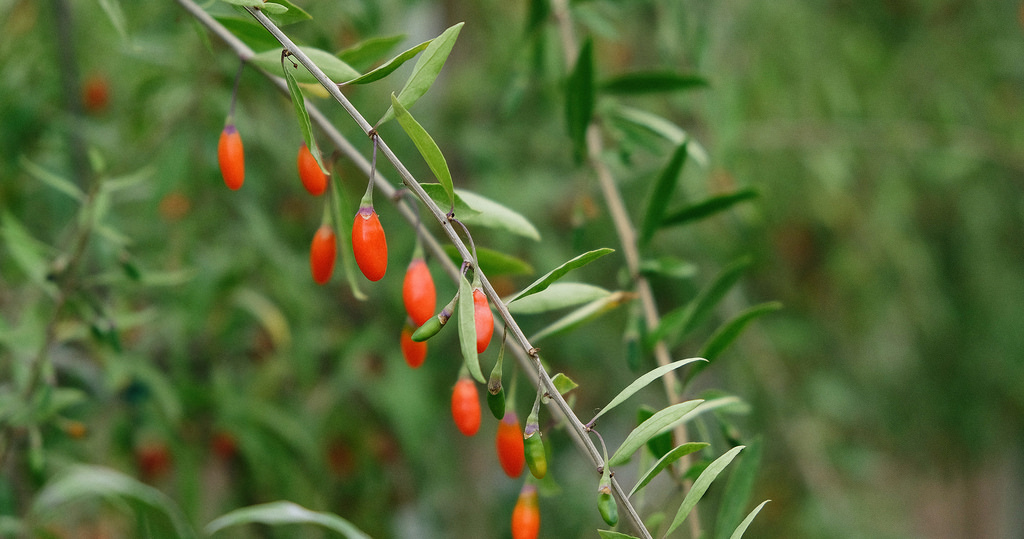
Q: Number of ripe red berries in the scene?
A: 10